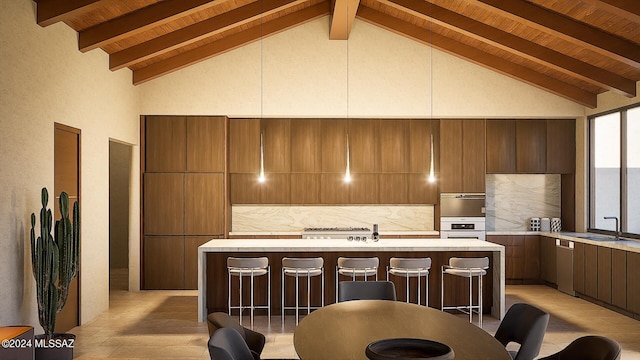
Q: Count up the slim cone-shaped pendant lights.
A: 3